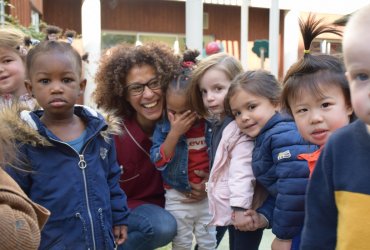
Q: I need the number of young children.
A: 7